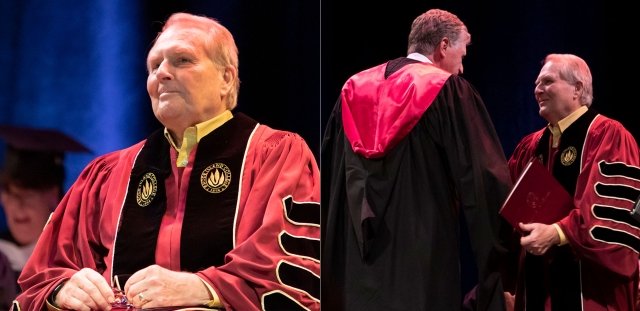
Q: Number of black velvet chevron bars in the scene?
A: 8